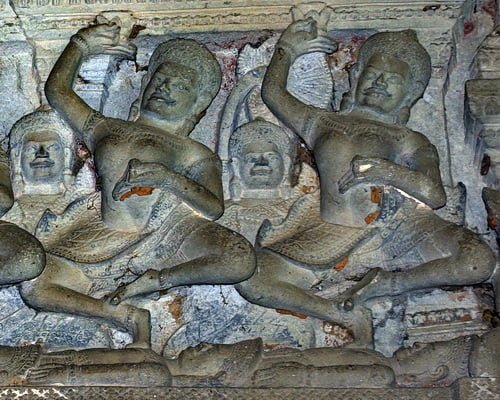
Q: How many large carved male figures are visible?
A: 2